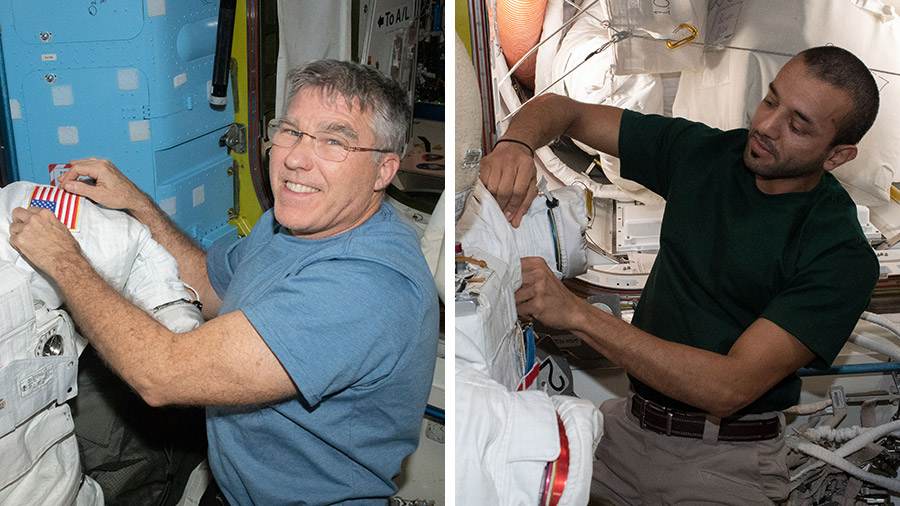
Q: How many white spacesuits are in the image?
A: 2